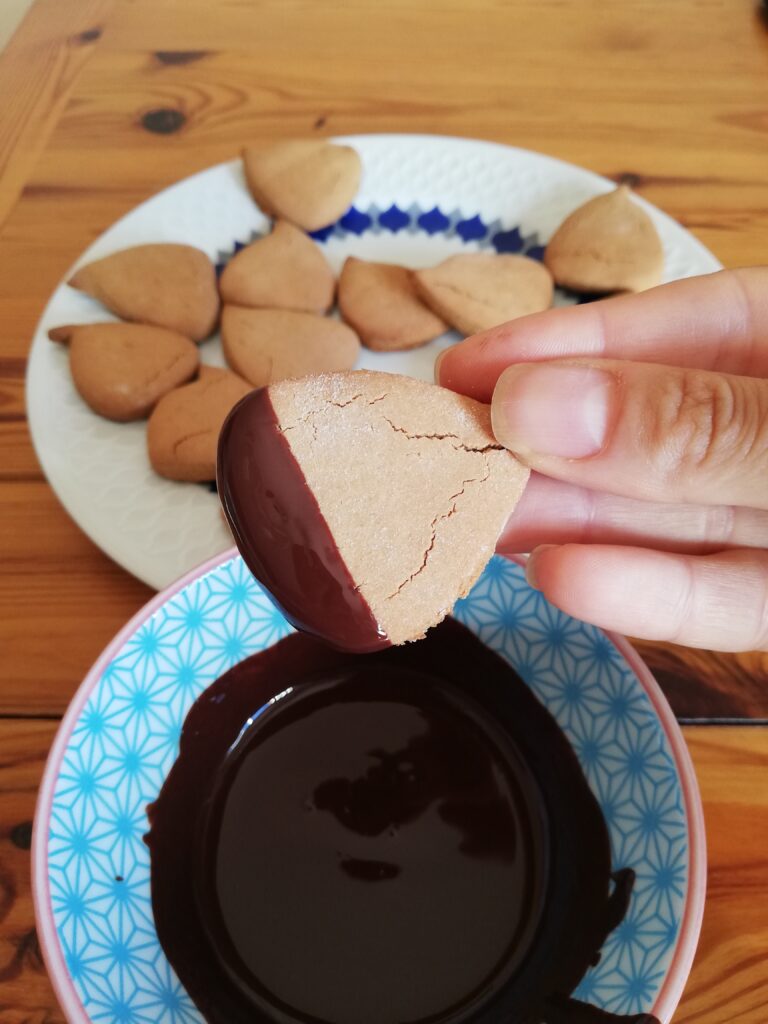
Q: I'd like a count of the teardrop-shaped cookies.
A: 10